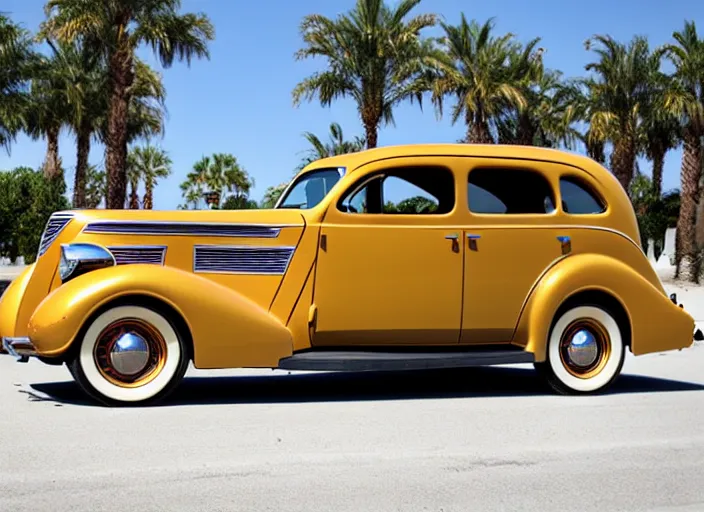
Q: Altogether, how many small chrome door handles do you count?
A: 3